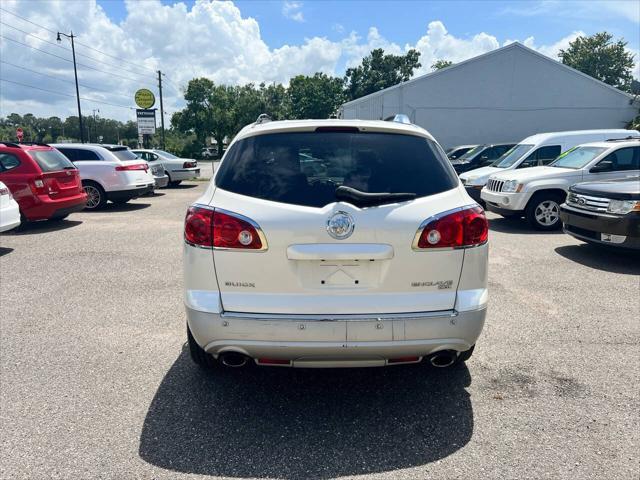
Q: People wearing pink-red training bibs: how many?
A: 0